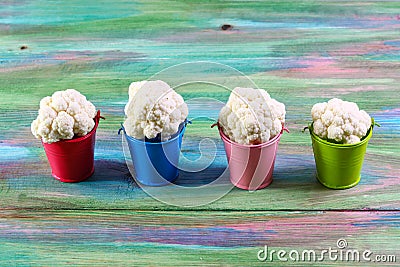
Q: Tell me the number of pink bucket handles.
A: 2